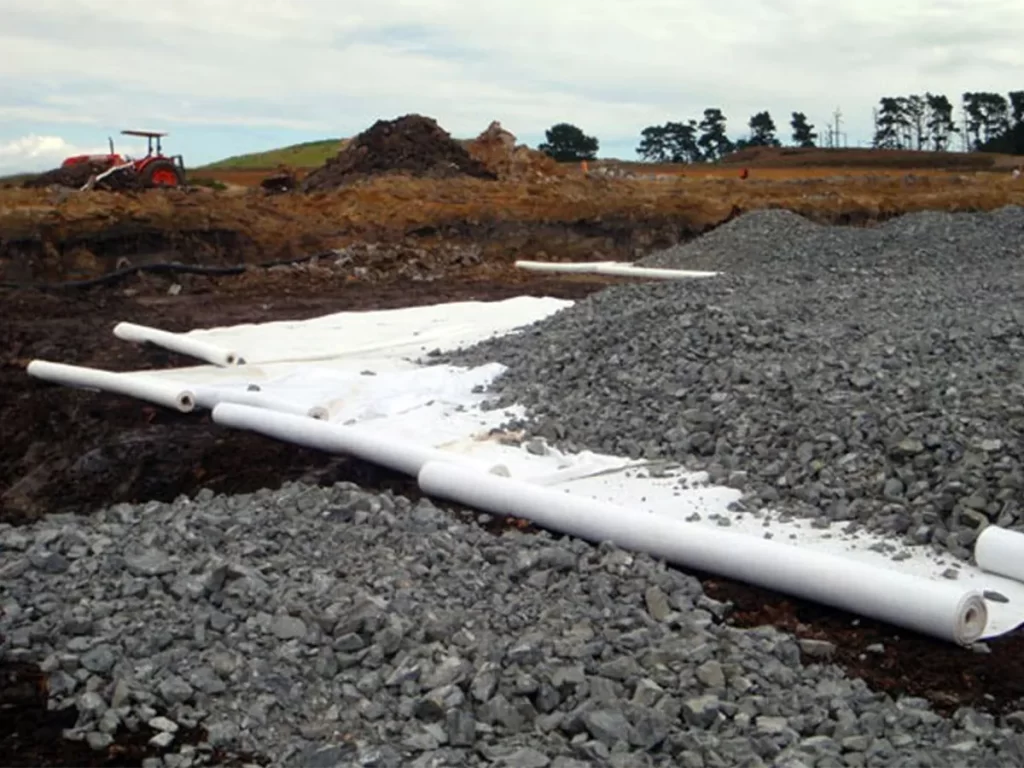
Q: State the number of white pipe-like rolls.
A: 8